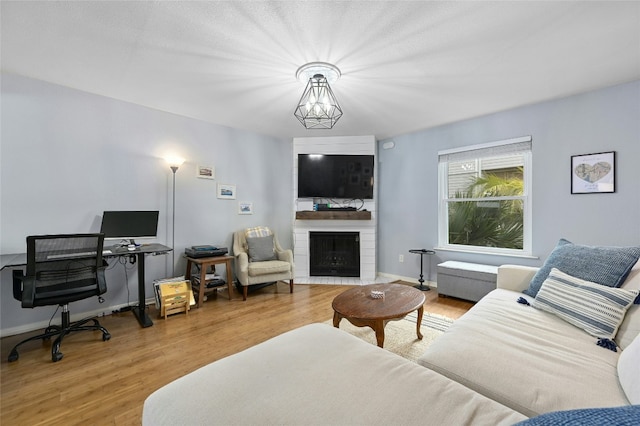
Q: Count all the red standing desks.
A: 0